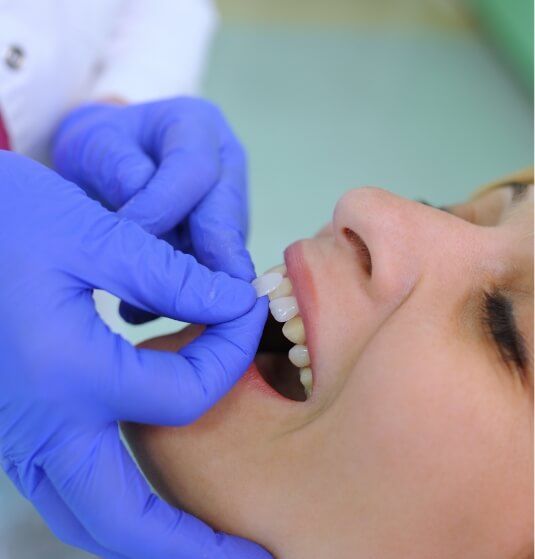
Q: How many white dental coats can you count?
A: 1